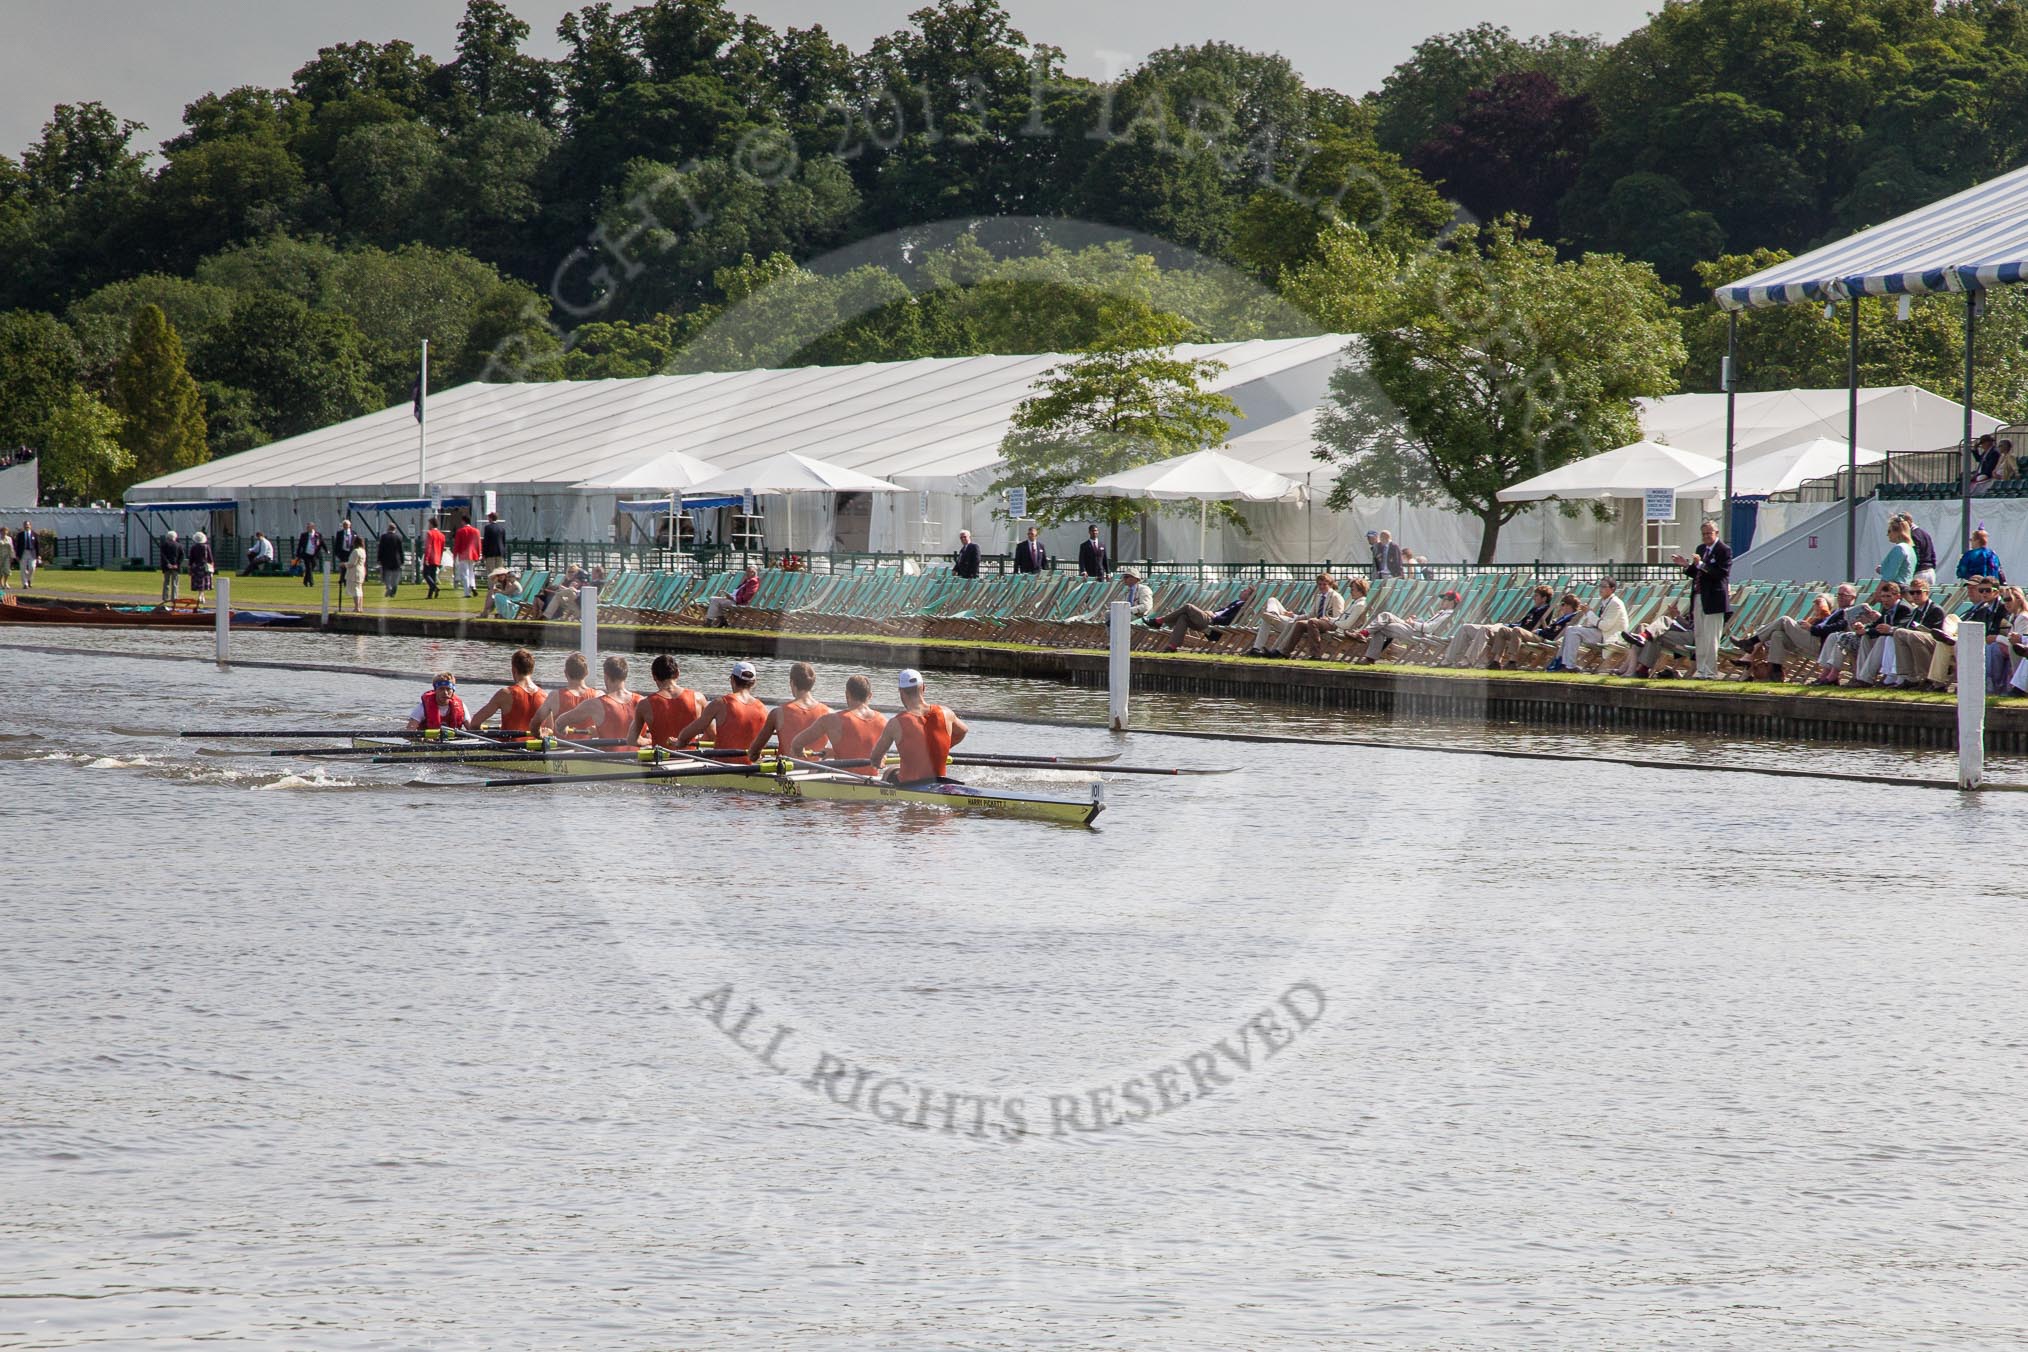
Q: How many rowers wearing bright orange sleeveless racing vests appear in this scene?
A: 8